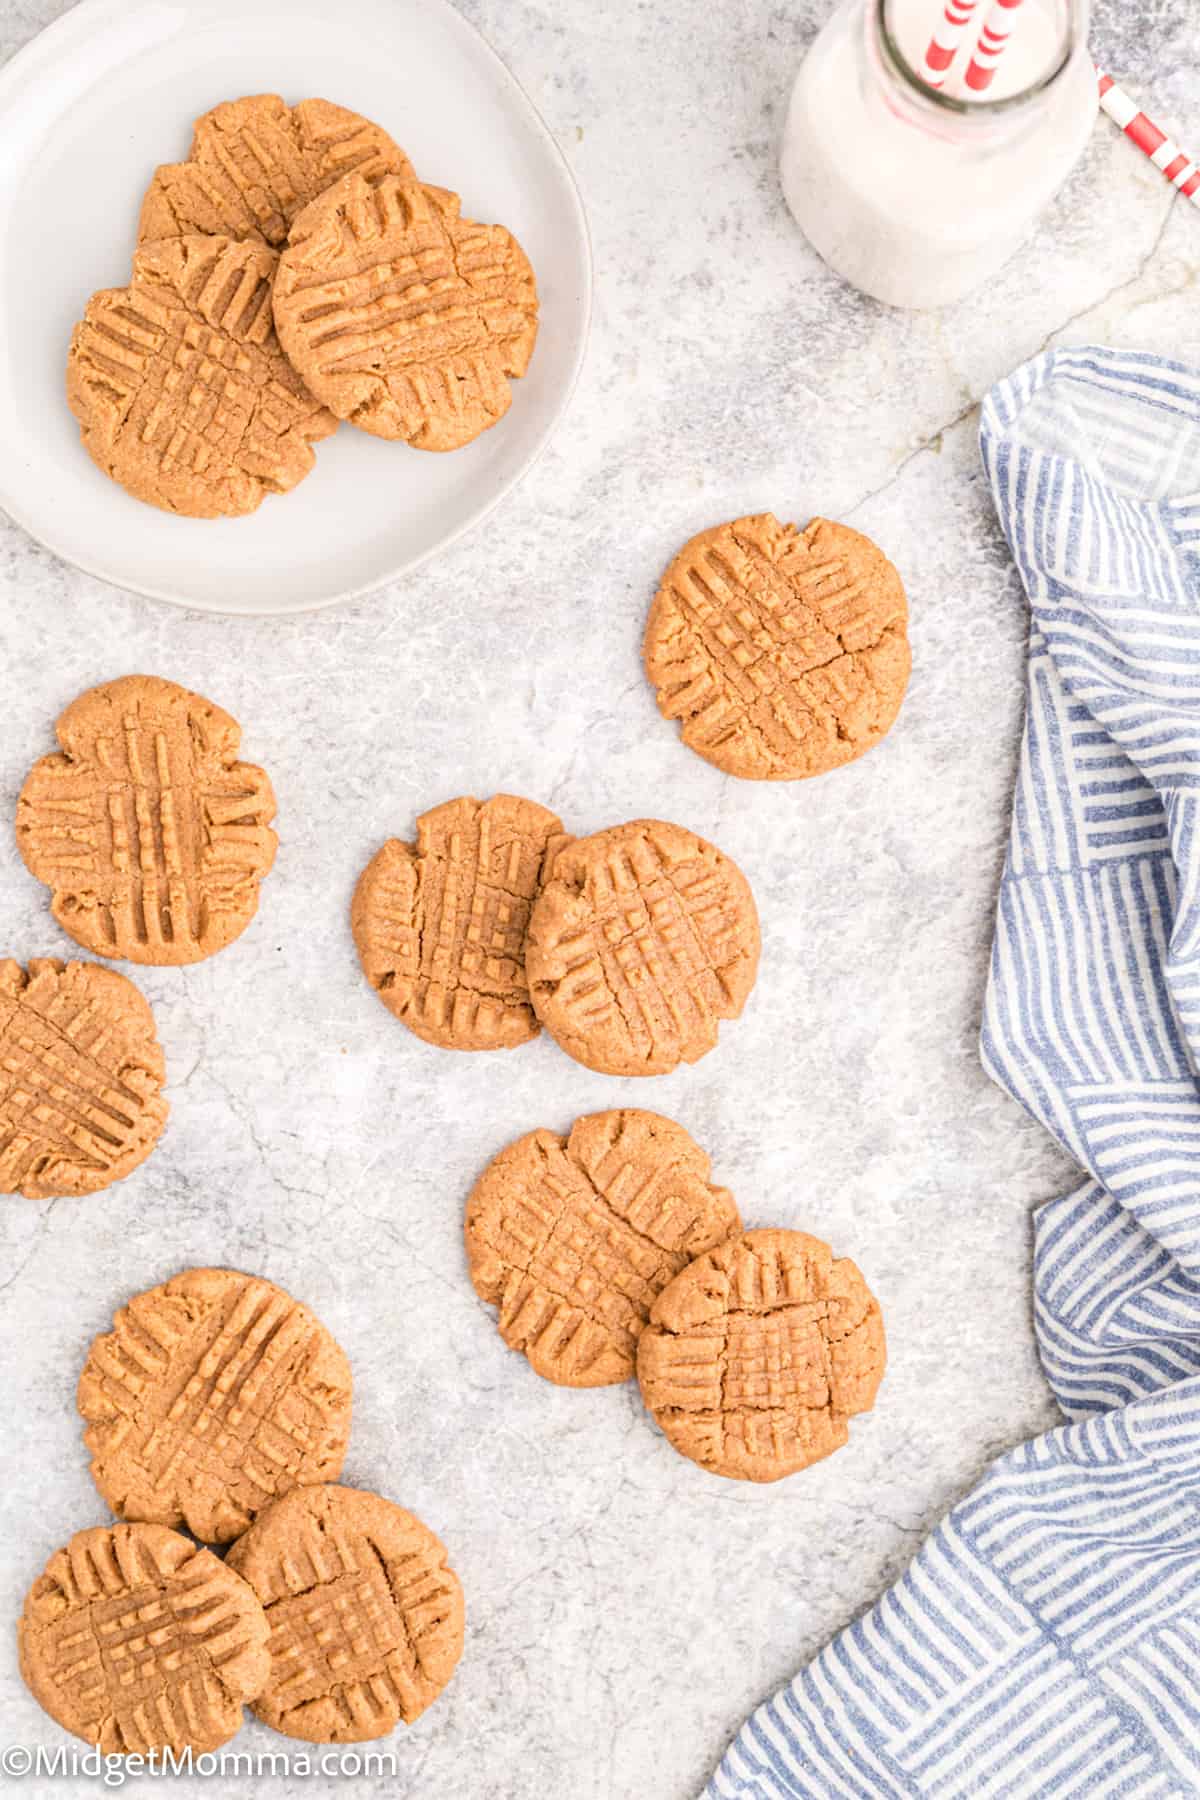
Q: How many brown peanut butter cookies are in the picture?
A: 13